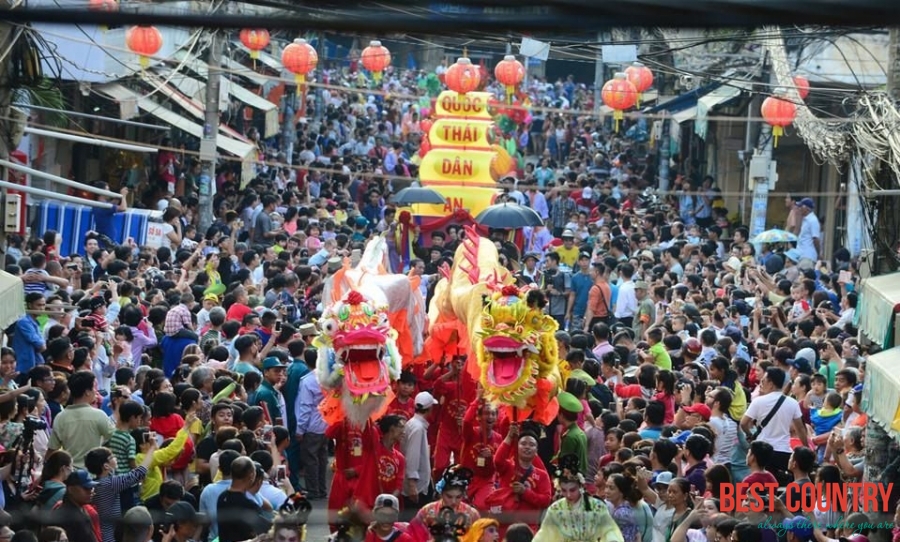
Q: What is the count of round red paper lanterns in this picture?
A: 11